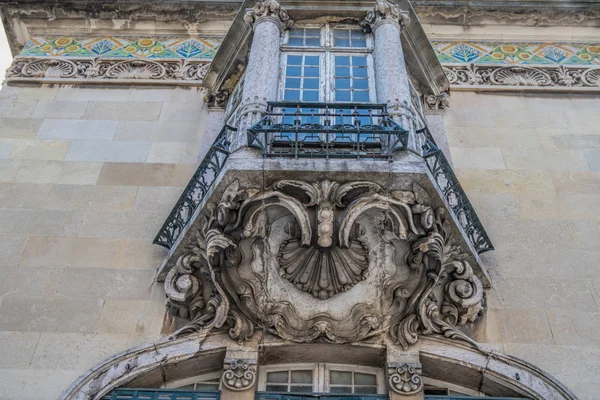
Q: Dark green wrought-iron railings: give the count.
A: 3